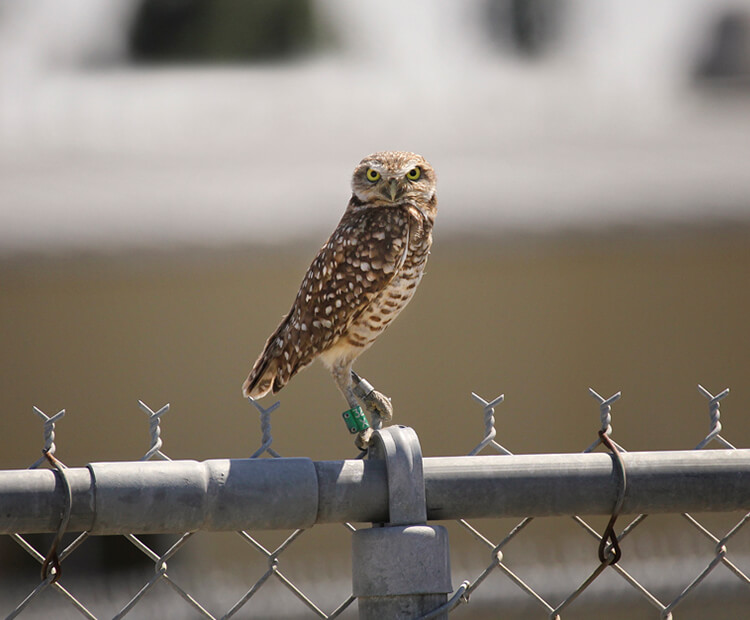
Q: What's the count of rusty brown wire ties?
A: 2